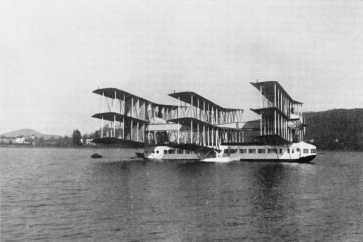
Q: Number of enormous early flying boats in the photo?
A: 1